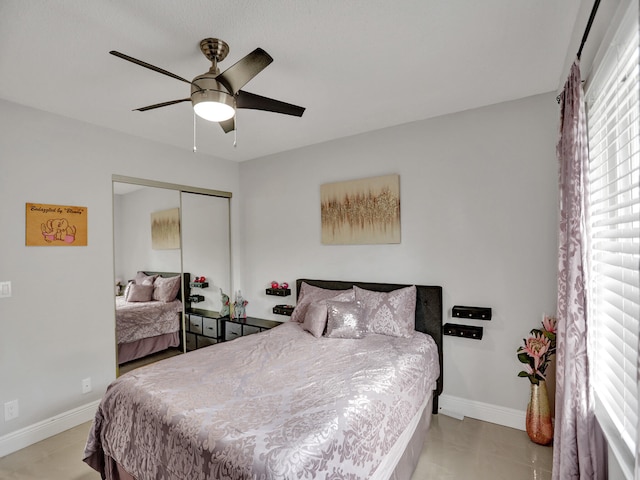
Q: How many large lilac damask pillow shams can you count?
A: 2